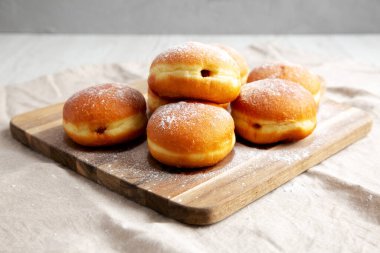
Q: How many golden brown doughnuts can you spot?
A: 7